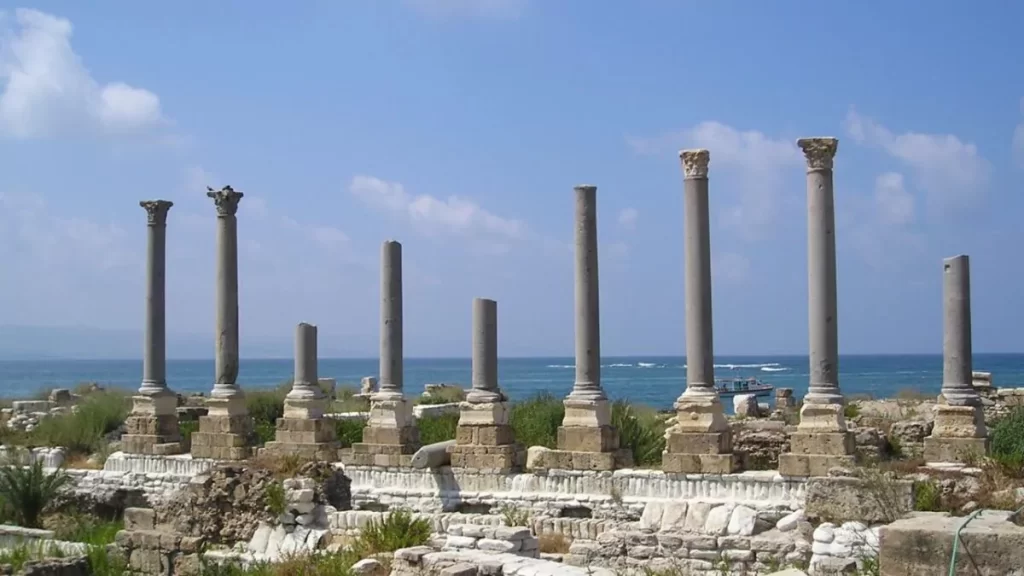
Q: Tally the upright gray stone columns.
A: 9